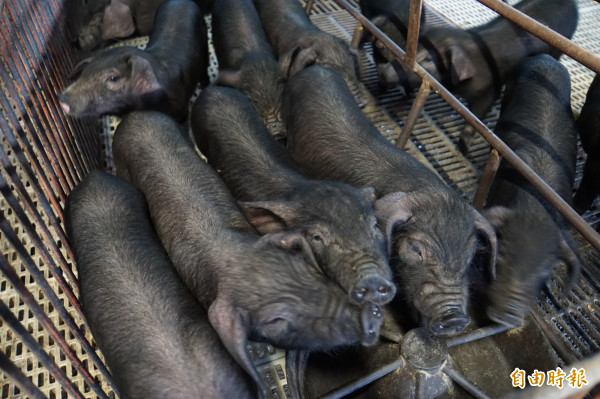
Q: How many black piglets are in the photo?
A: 12